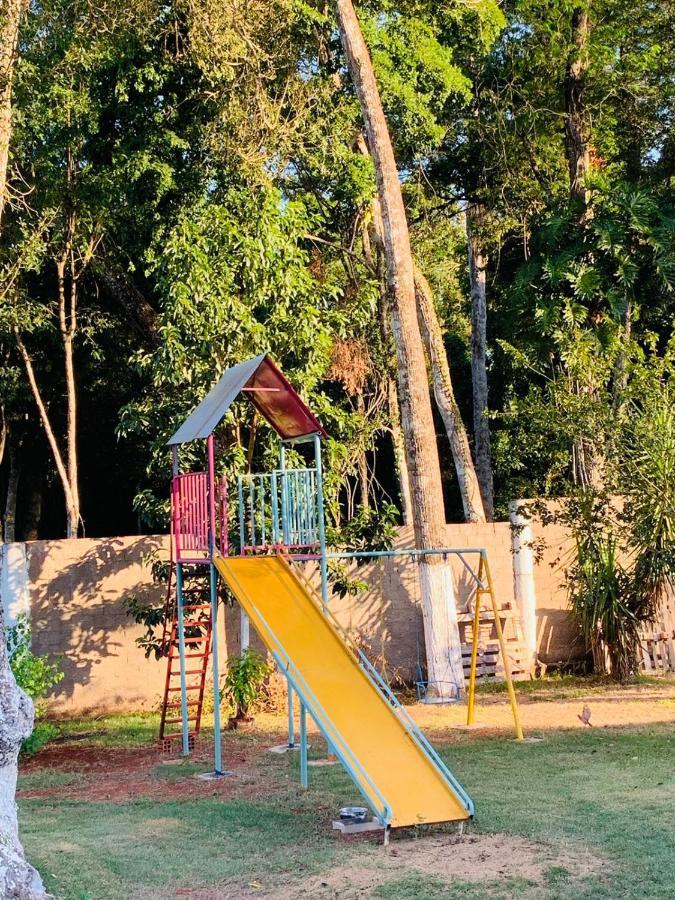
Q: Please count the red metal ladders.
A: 1